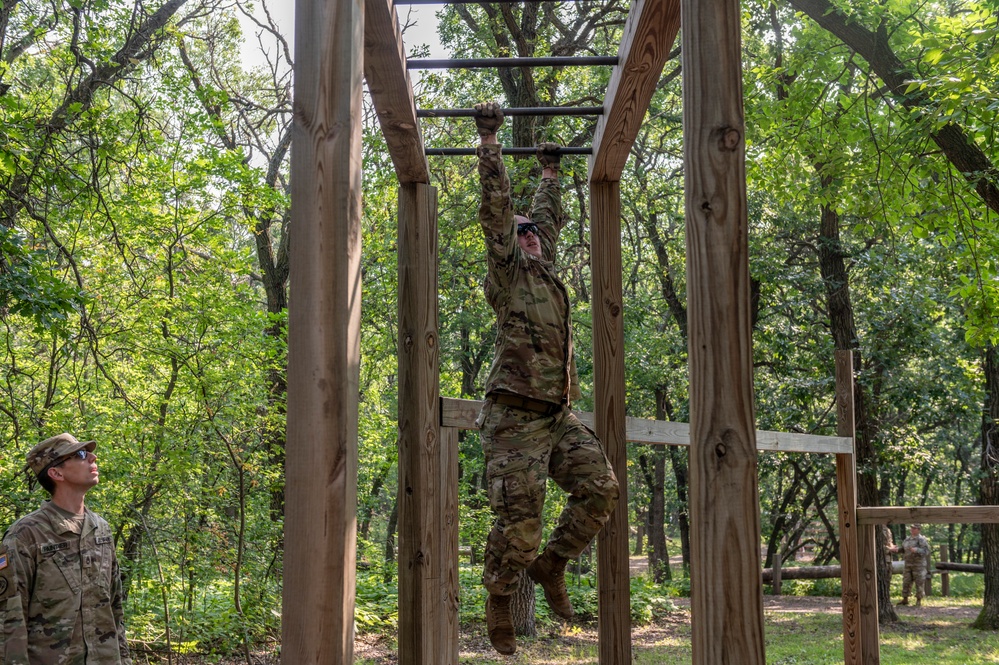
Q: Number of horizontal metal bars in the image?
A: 4